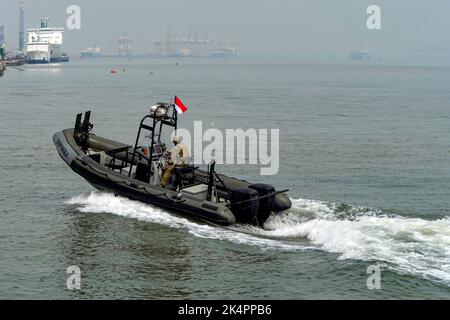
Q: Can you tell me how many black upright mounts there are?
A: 2